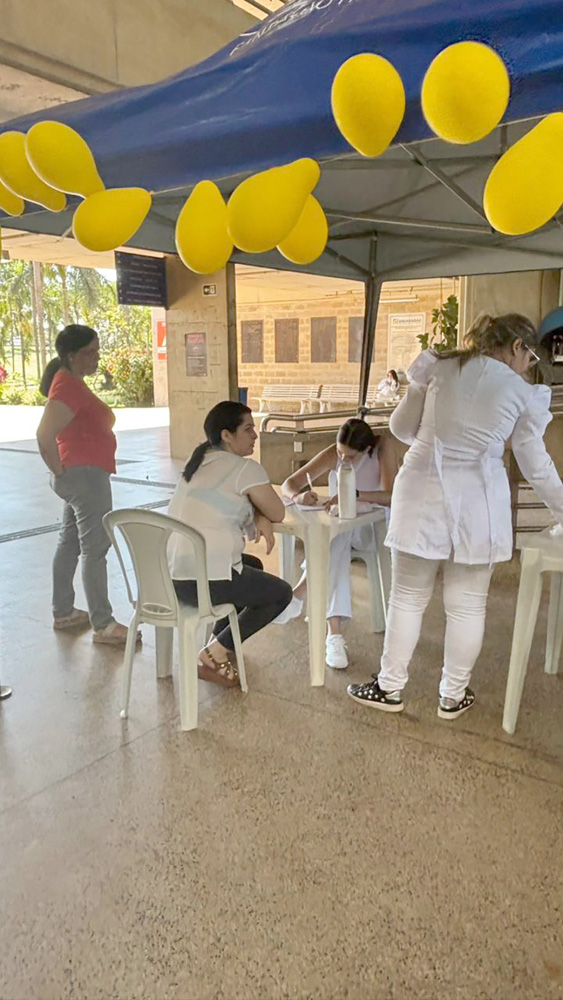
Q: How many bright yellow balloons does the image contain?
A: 10